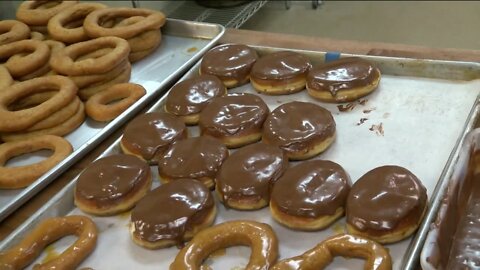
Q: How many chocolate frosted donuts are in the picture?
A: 13